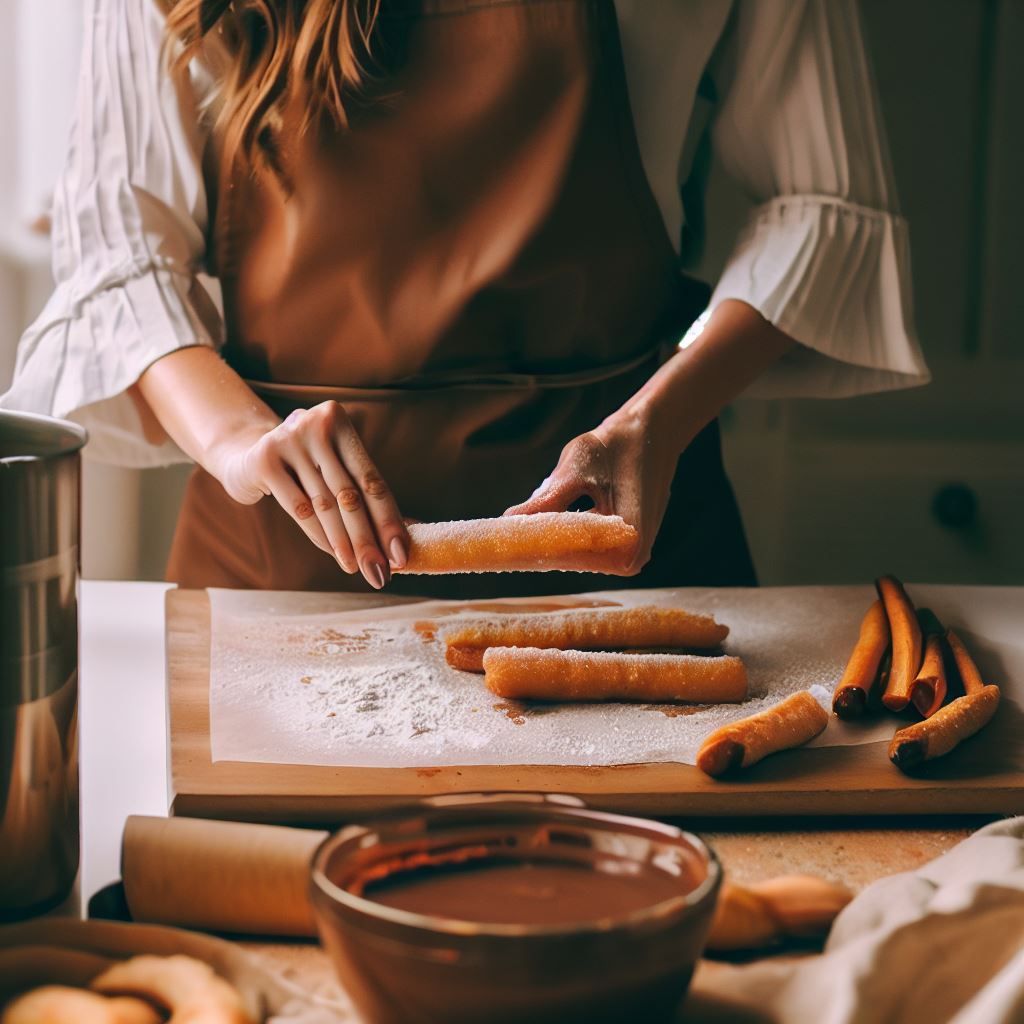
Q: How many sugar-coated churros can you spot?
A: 3